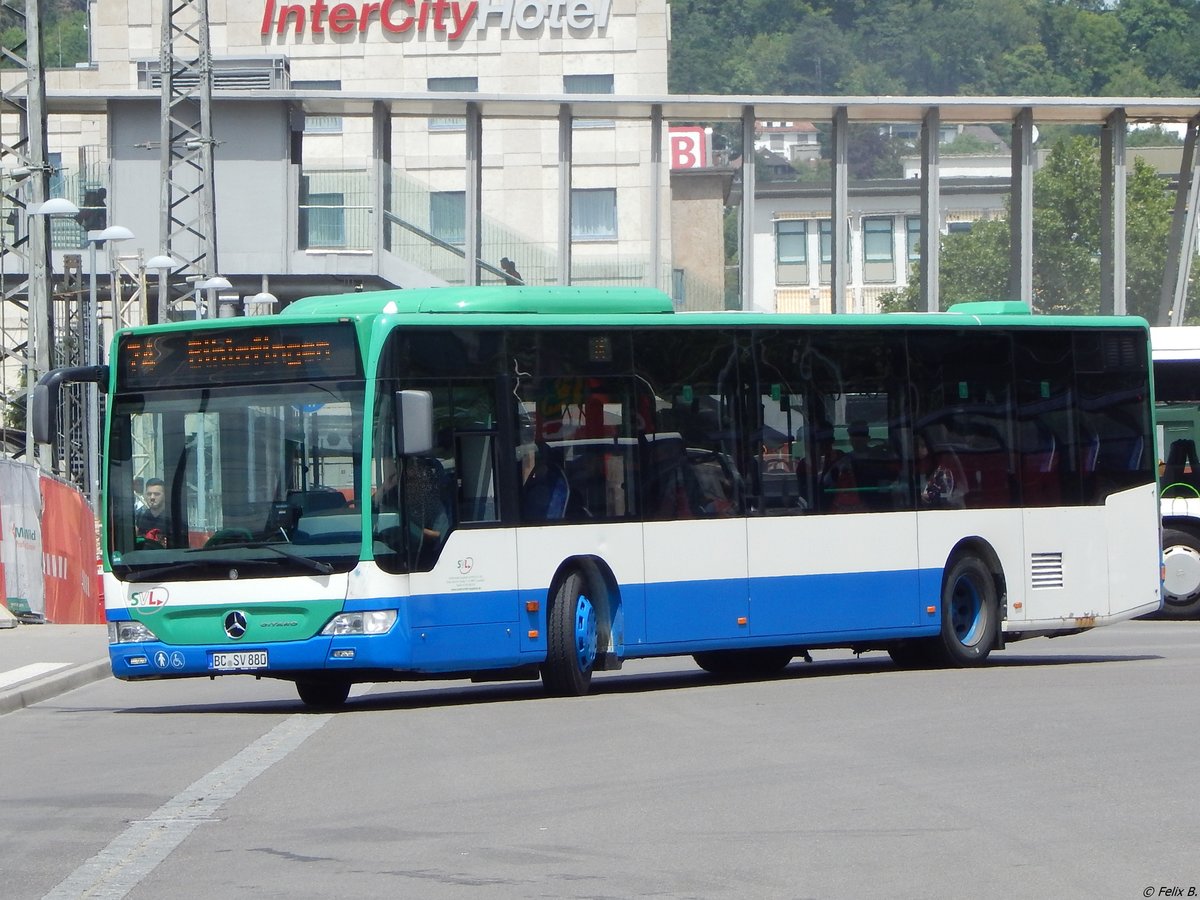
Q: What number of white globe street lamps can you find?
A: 5